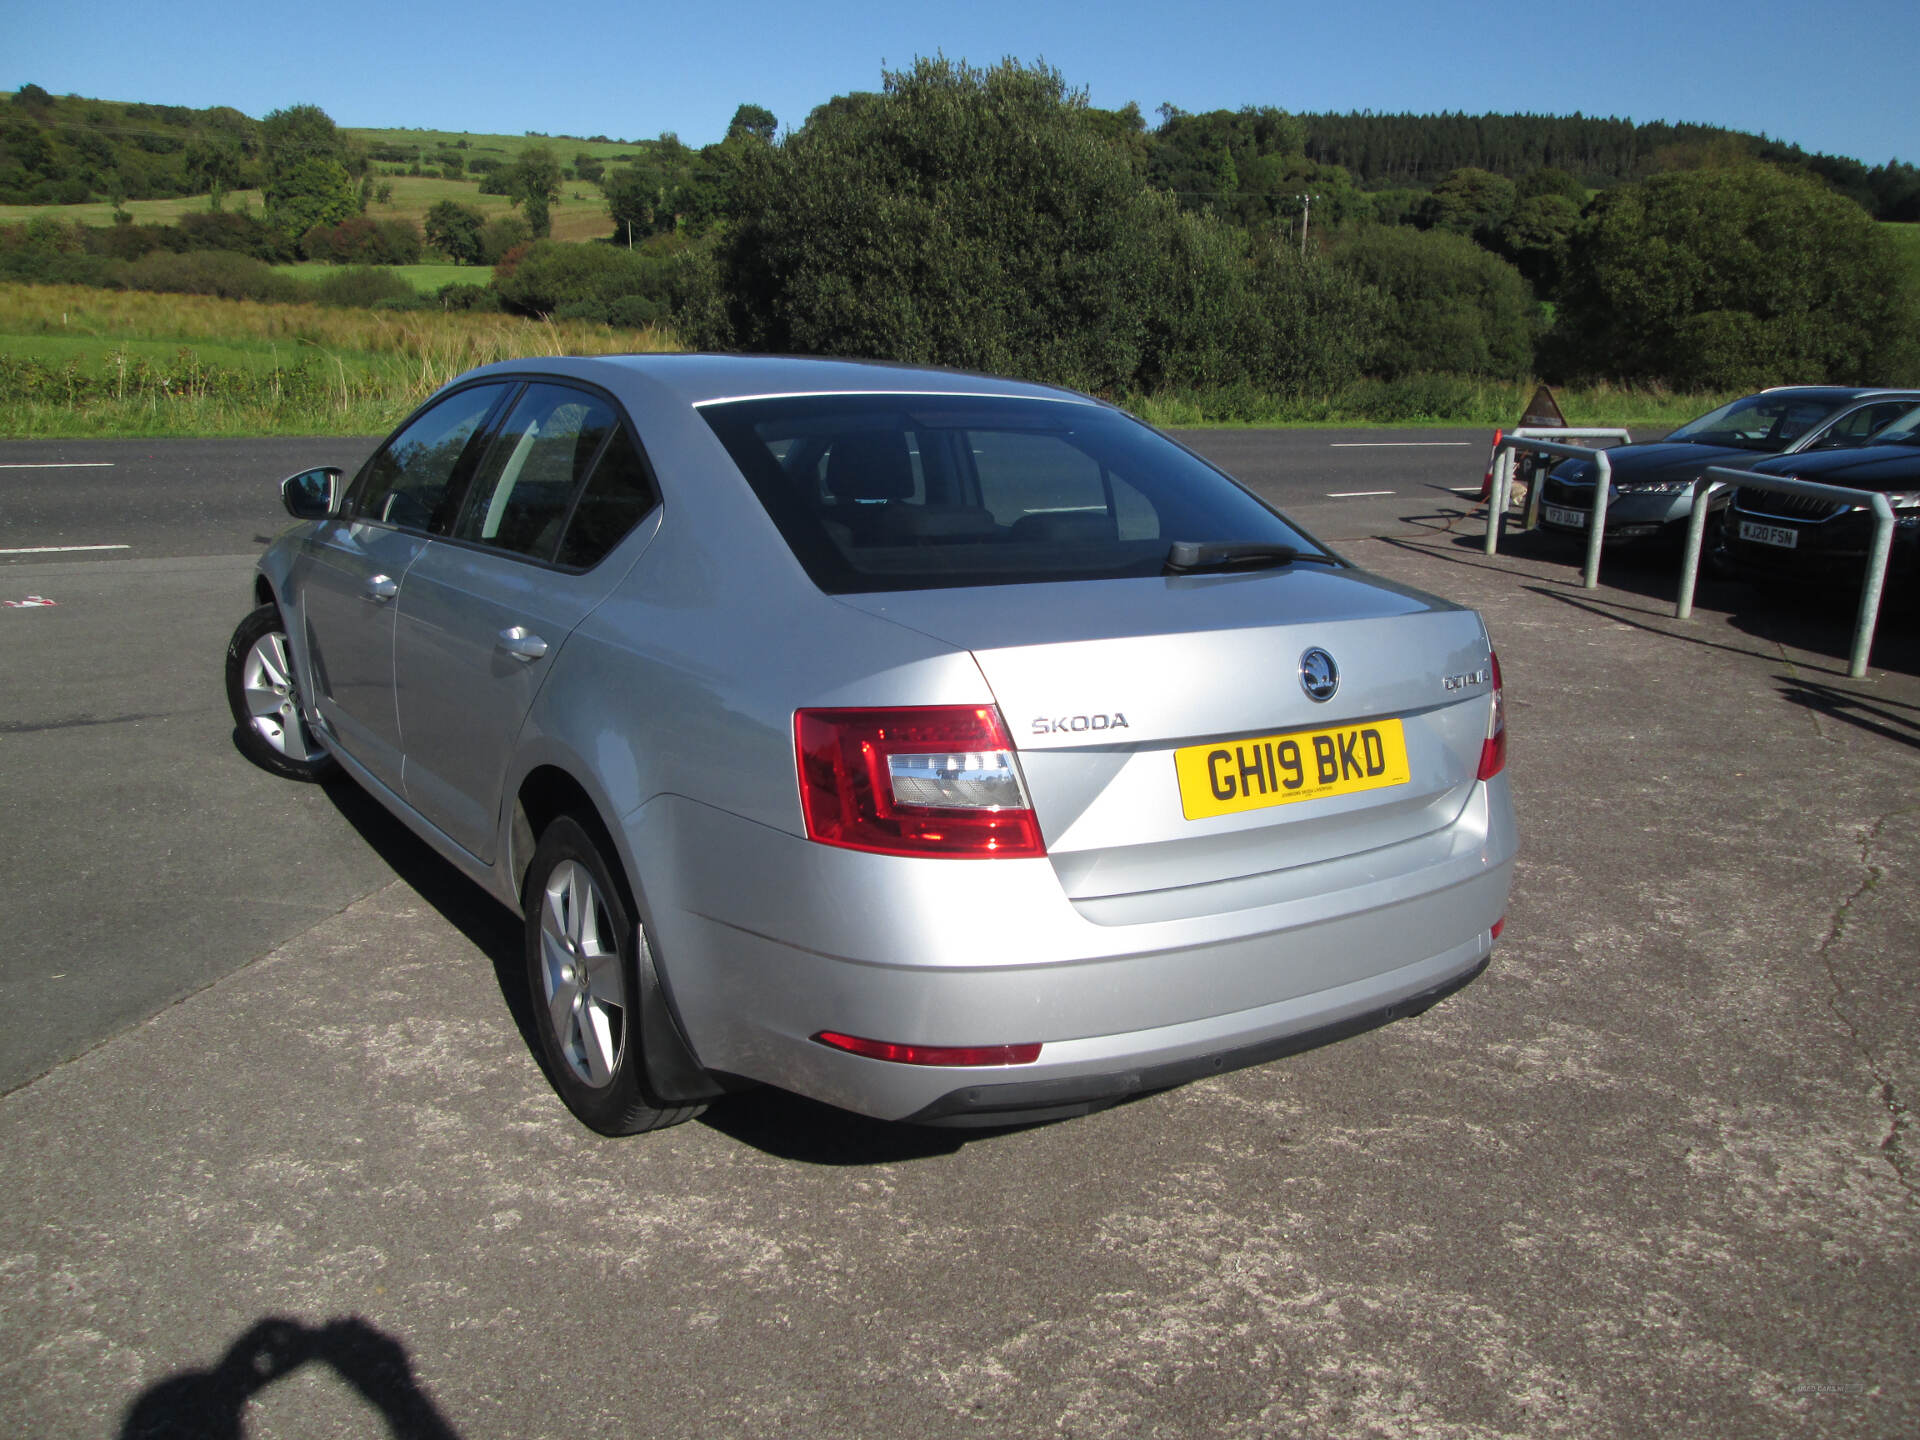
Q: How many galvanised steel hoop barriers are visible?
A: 3